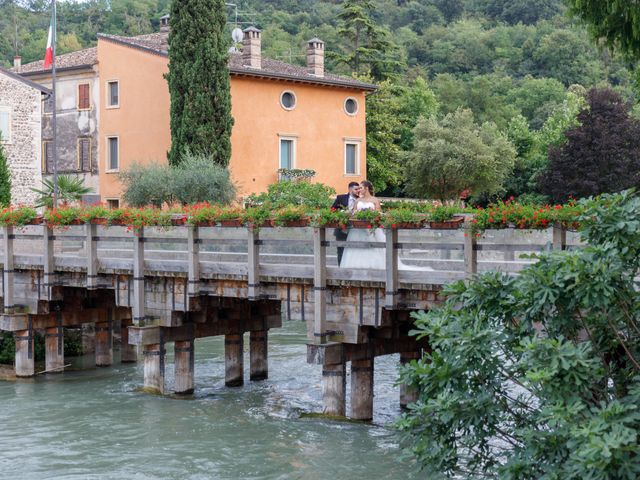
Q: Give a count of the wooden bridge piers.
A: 11